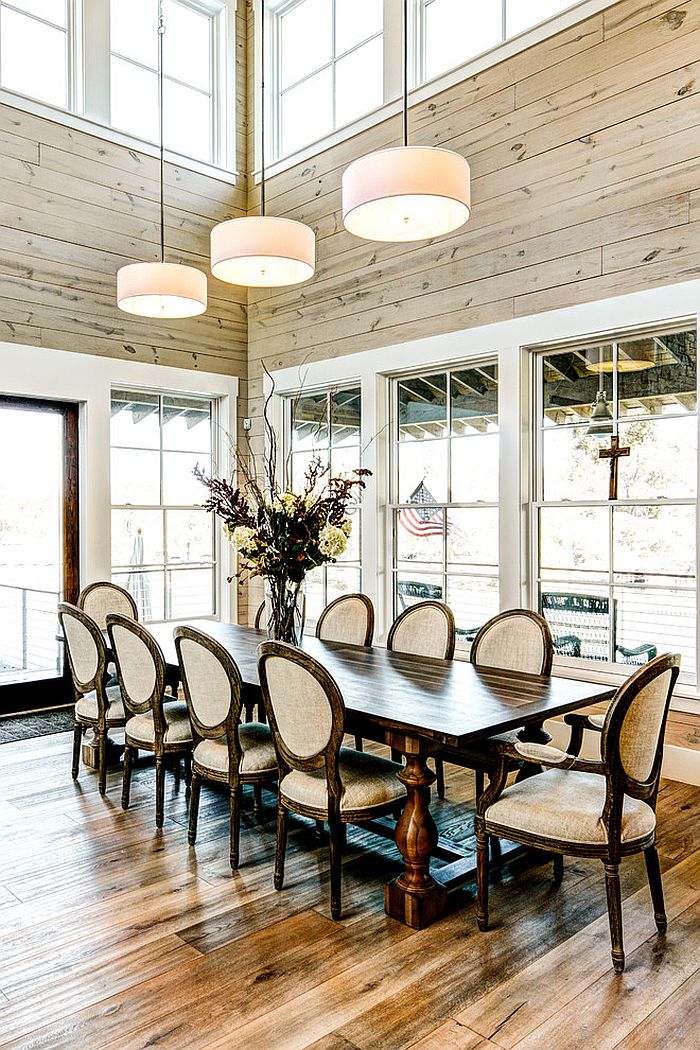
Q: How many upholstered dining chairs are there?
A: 10